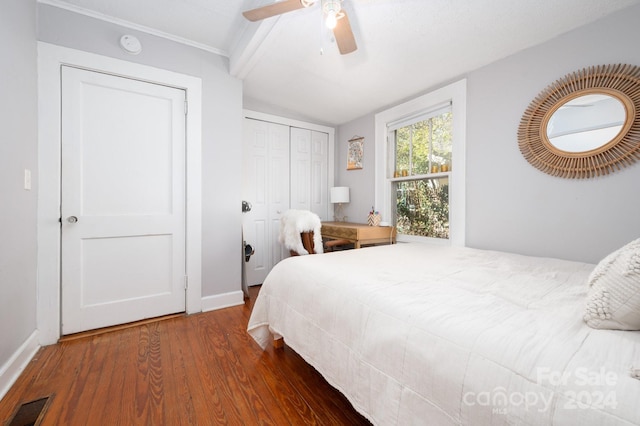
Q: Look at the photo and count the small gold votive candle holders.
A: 4